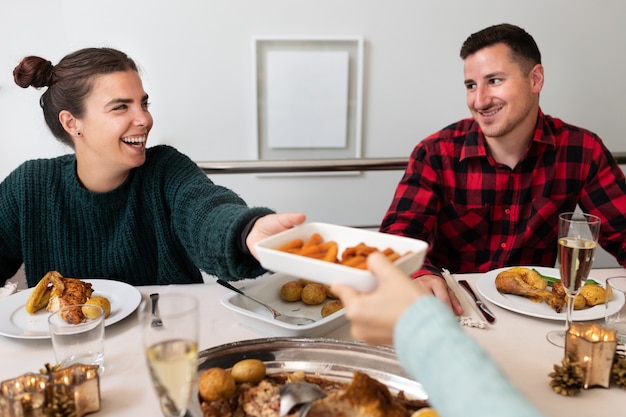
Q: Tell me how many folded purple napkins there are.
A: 0